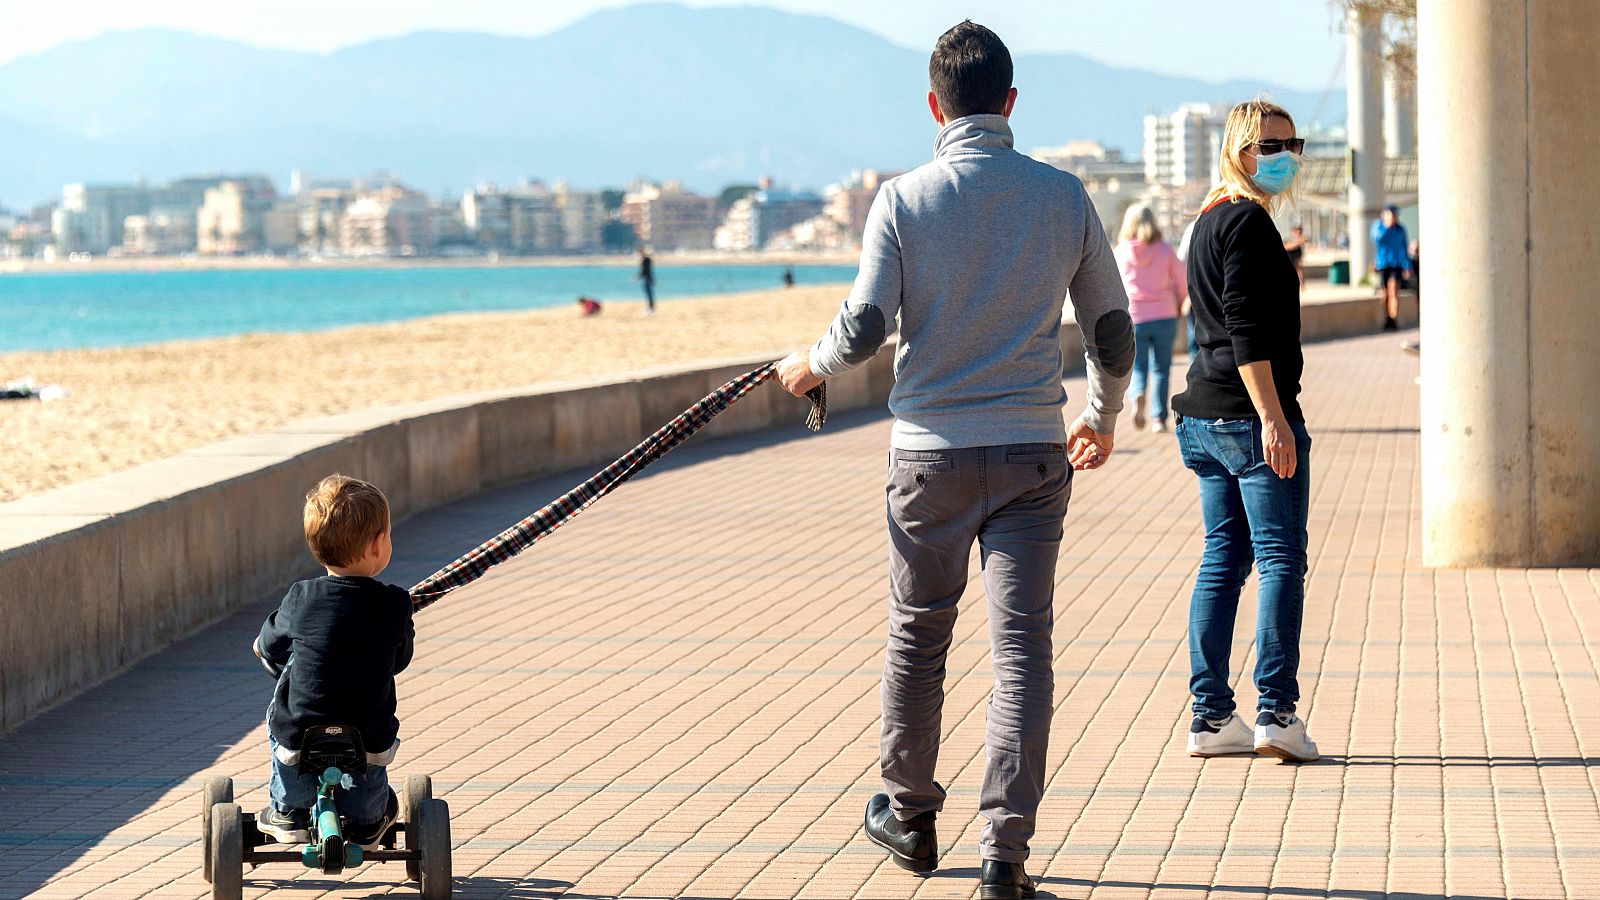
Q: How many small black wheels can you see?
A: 4